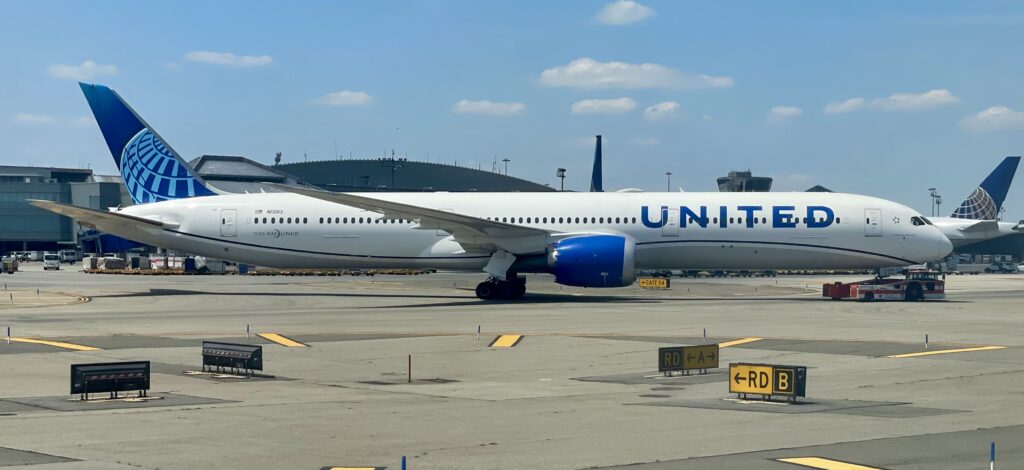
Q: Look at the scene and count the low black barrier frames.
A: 2